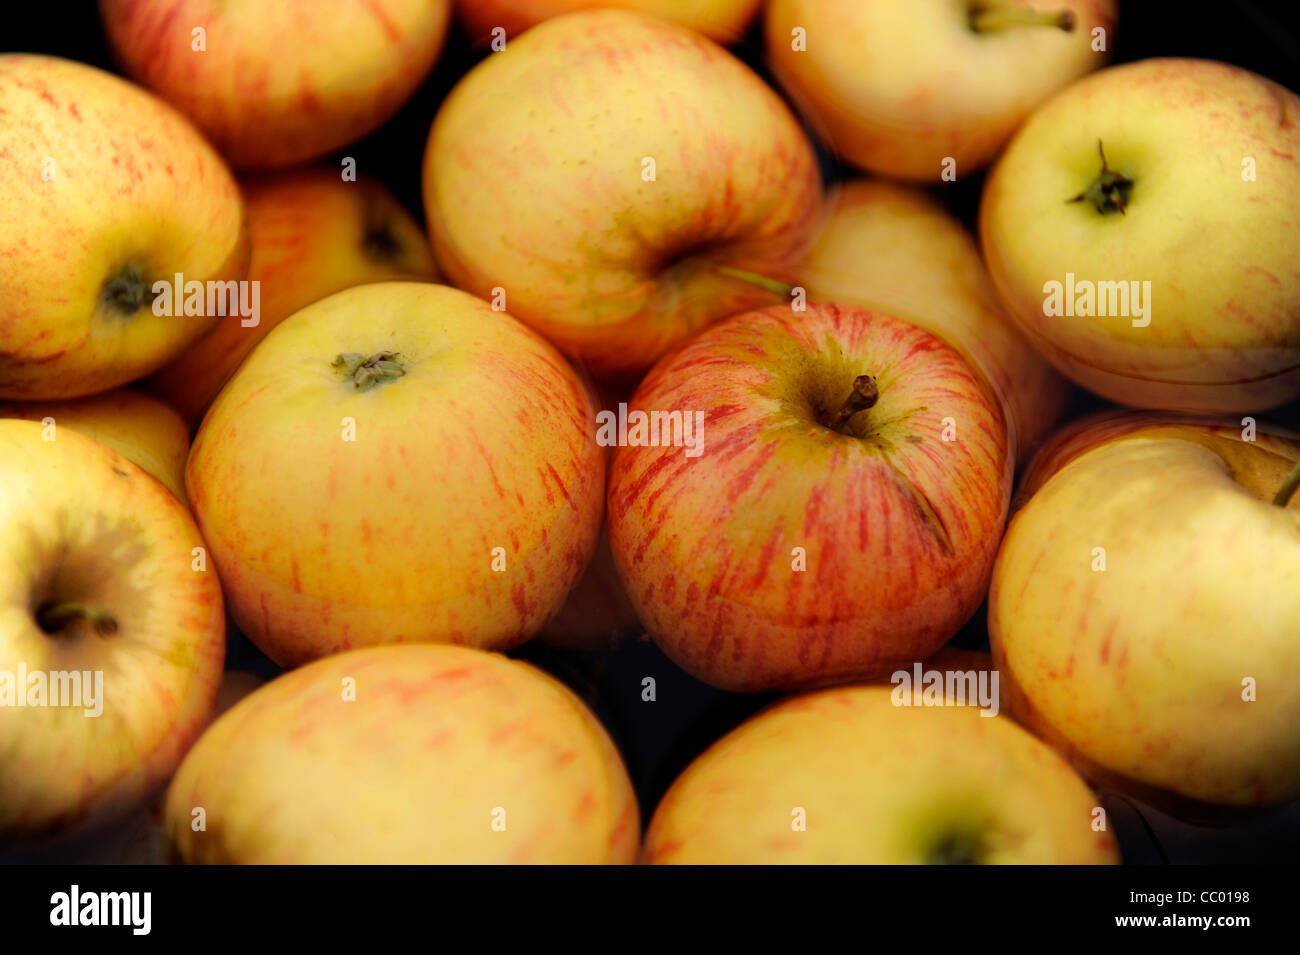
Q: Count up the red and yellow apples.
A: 15